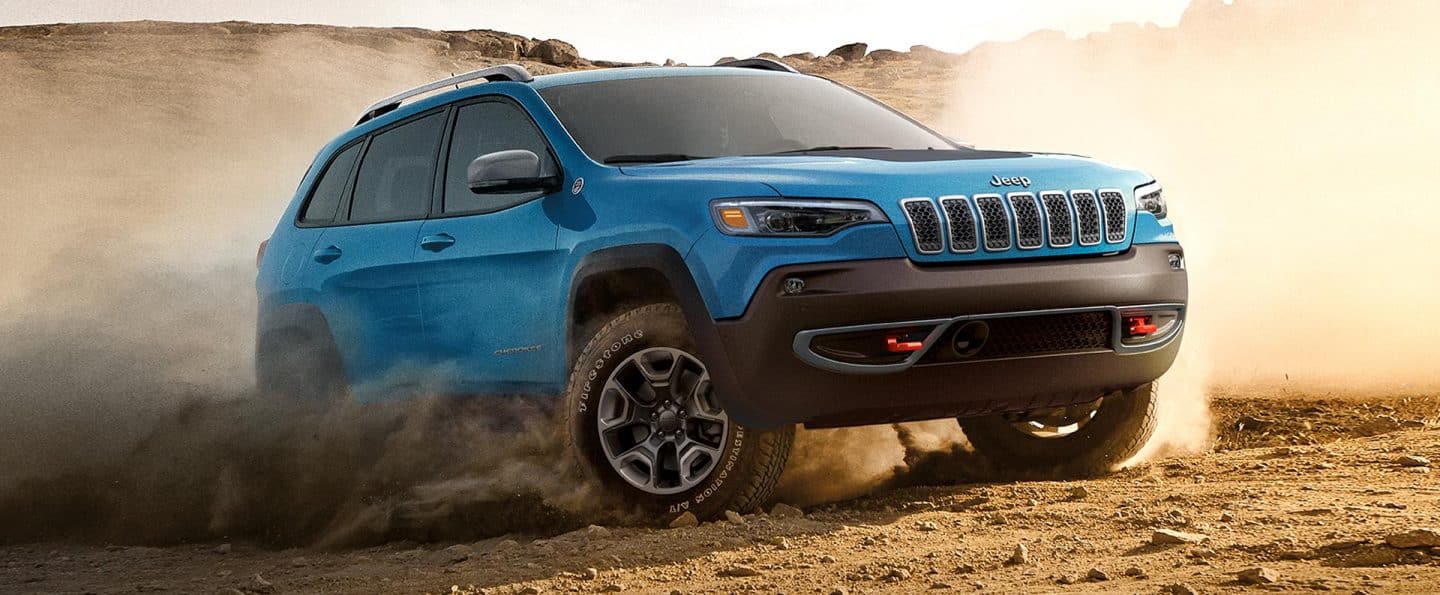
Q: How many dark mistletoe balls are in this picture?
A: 0